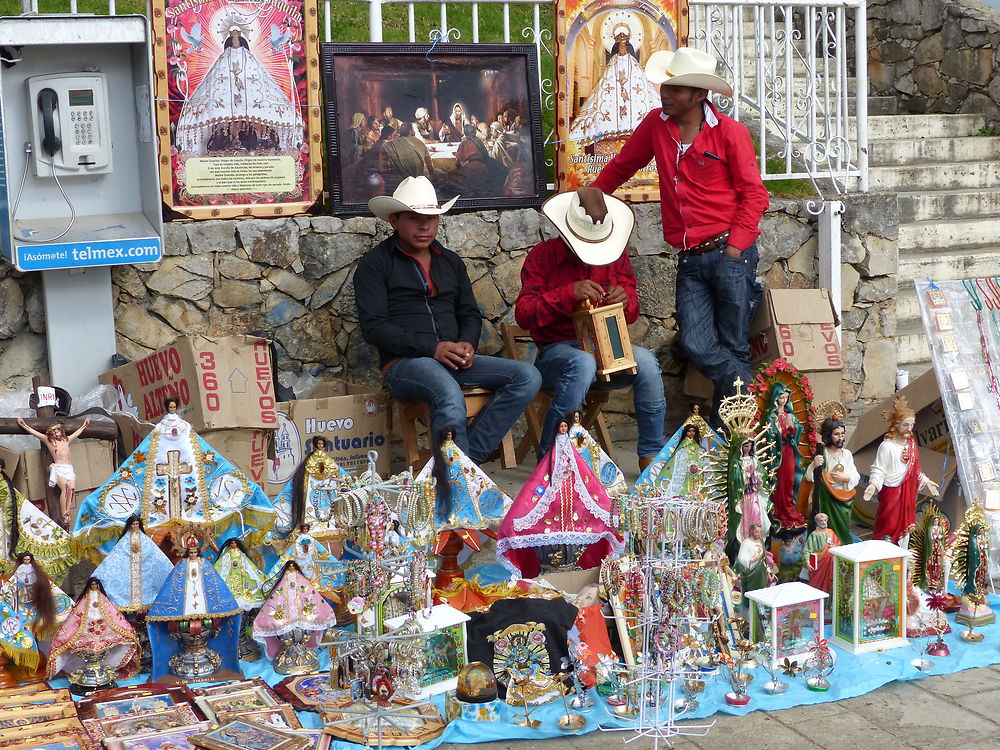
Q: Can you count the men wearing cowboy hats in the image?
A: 3